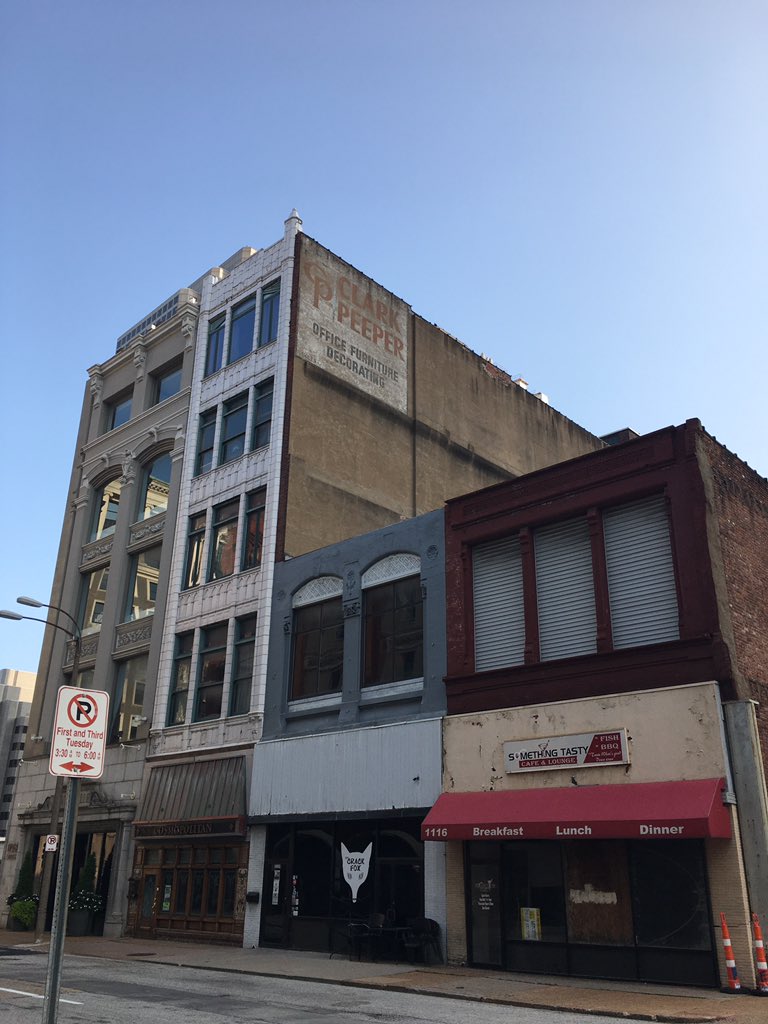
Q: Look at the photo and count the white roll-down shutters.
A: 3